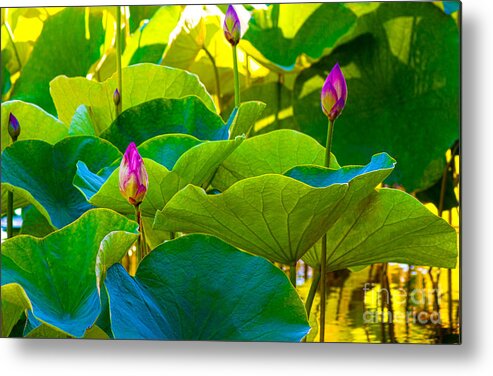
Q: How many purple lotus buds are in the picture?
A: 5